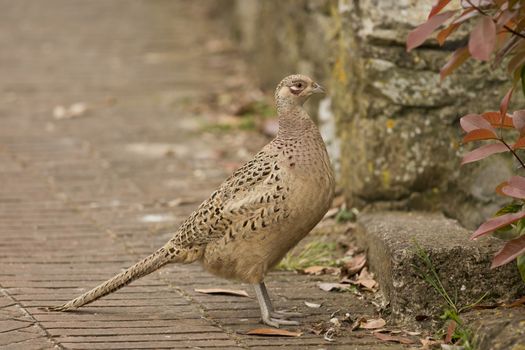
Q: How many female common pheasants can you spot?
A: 1